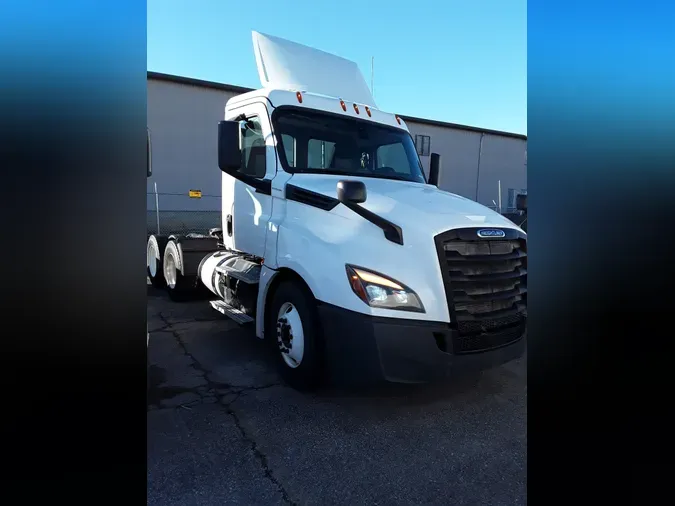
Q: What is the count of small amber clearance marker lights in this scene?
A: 5